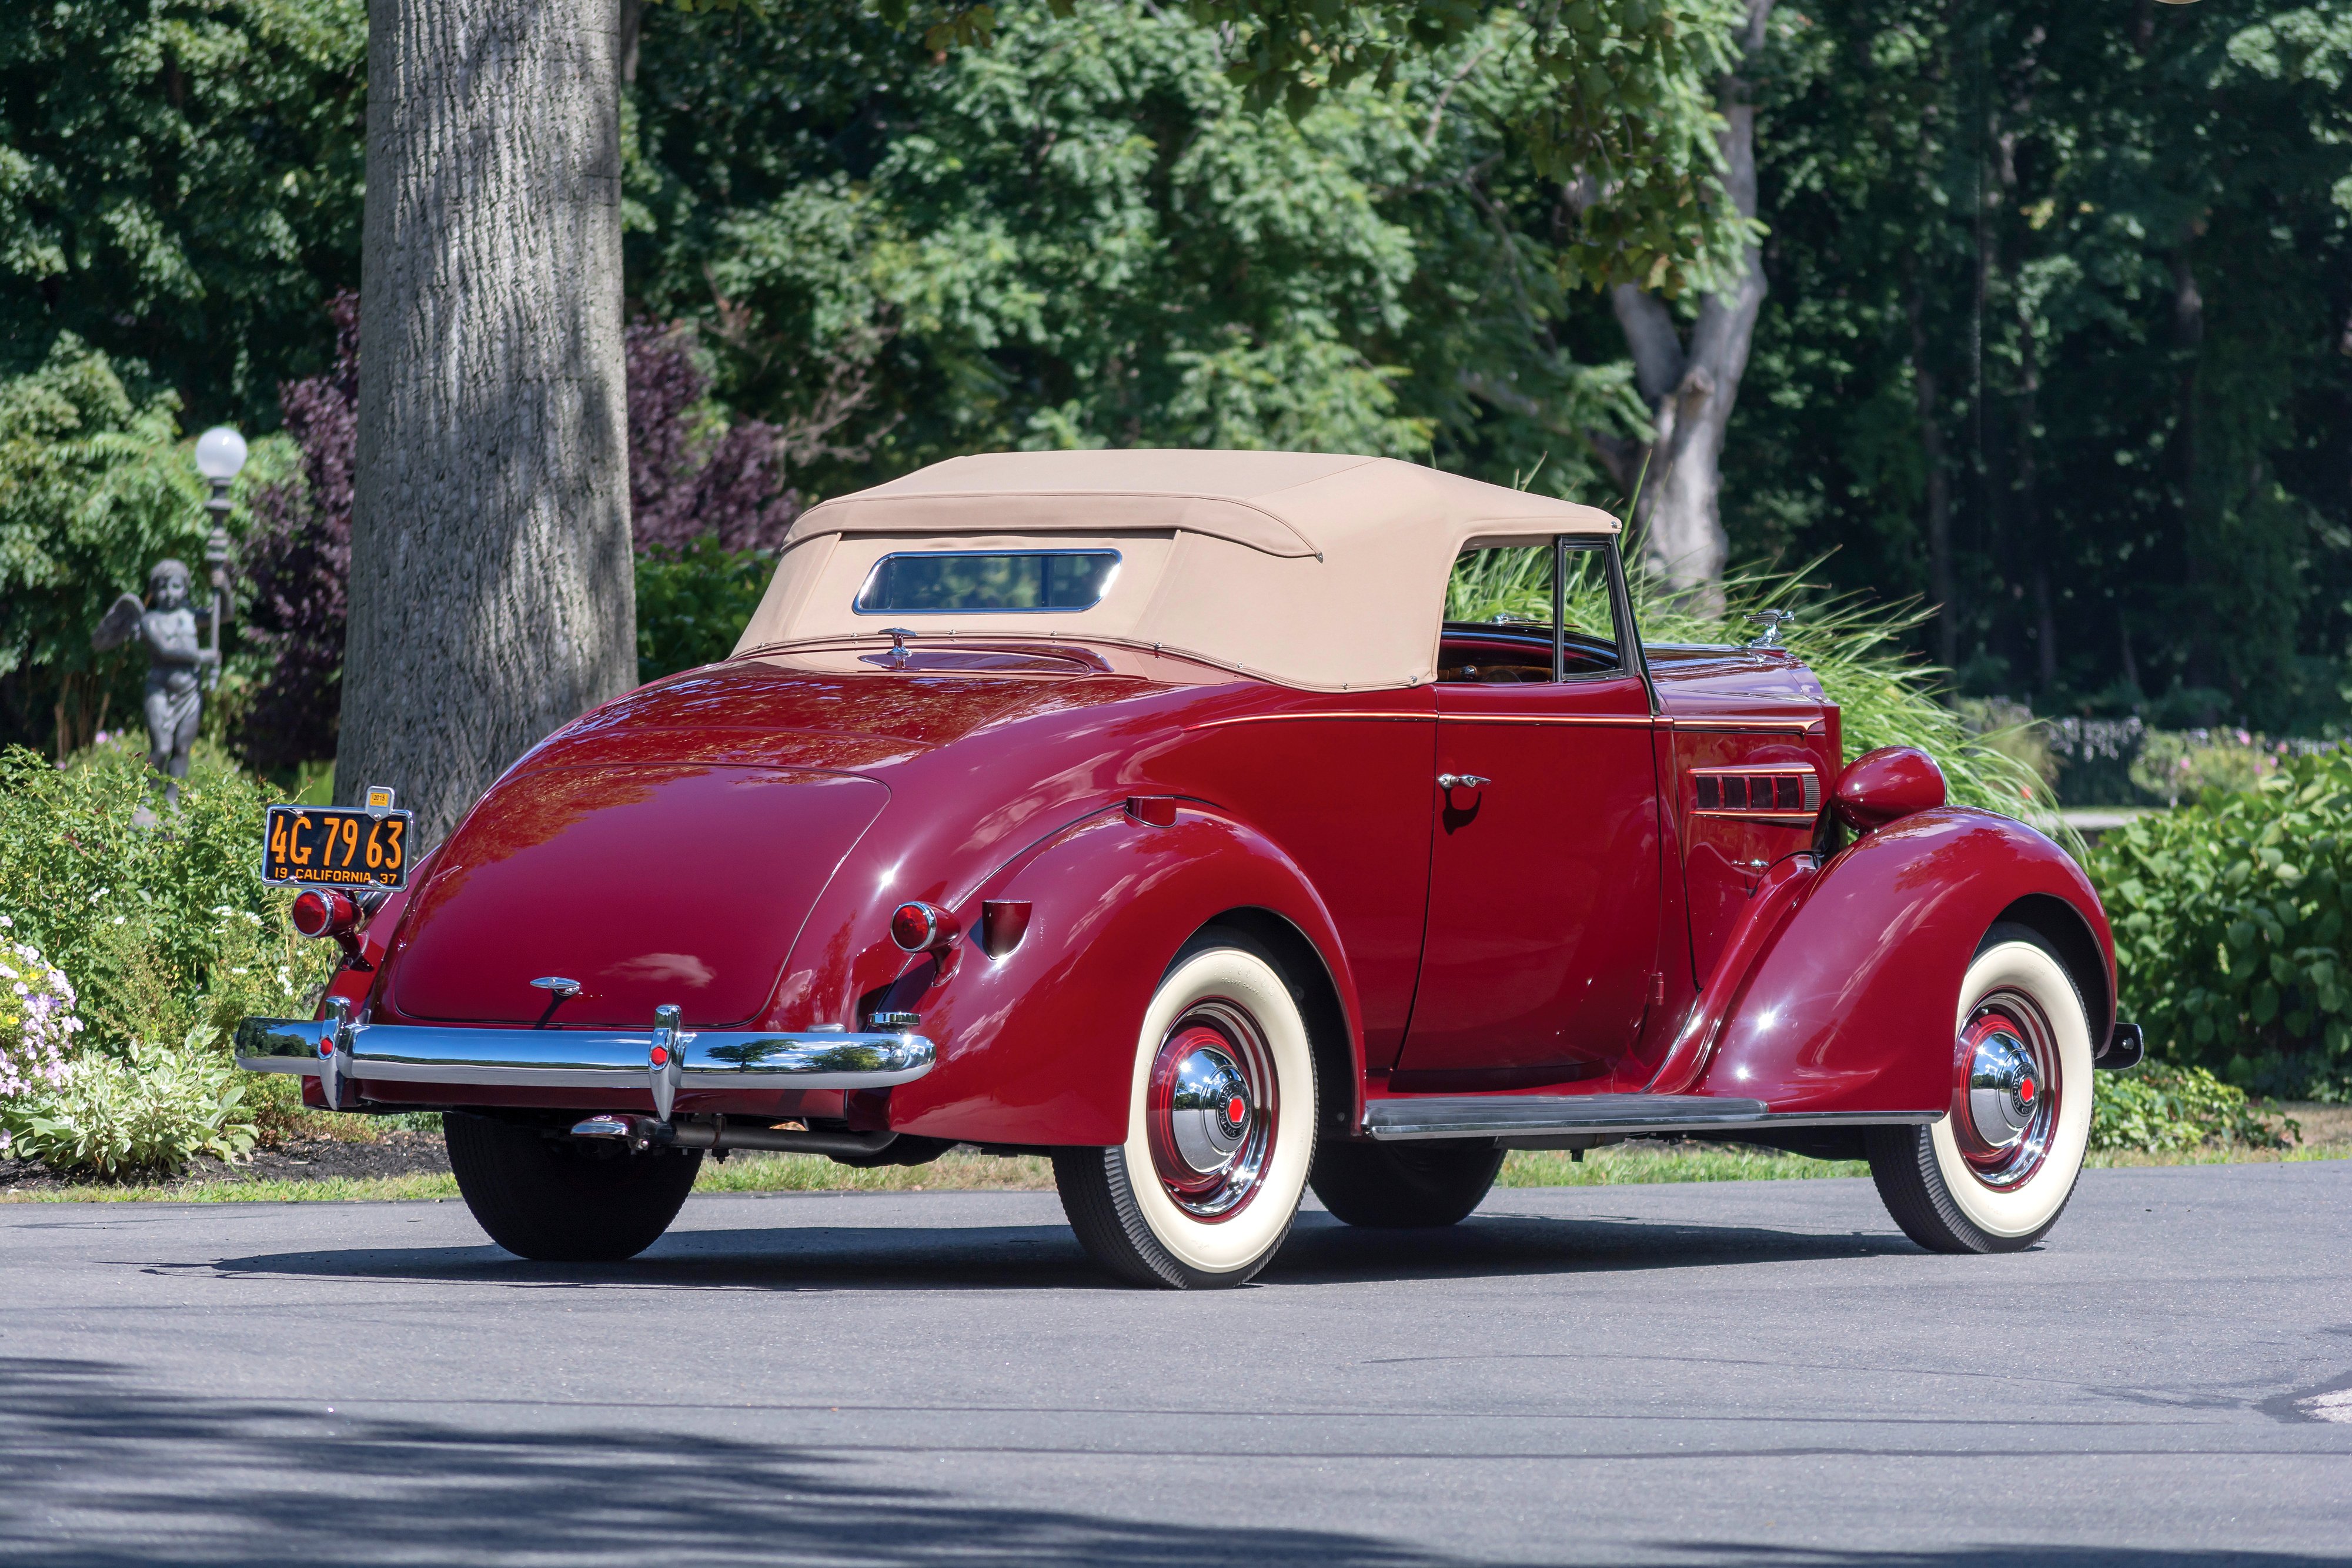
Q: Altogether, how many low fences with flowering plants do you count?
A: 1